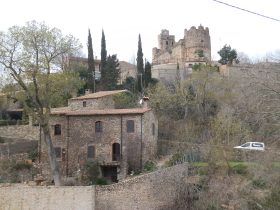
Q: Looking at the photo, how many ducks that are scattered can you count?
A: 0